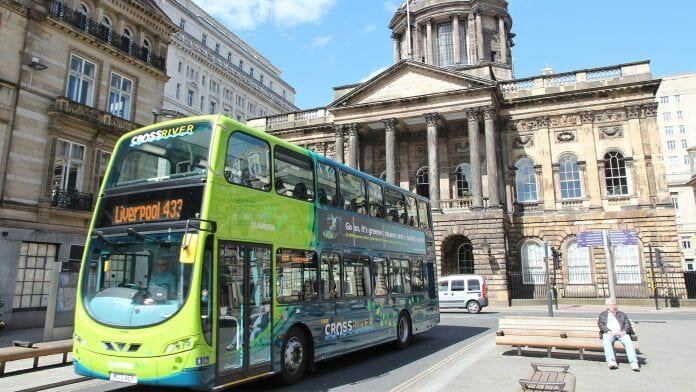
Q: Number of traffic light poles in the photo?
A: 2